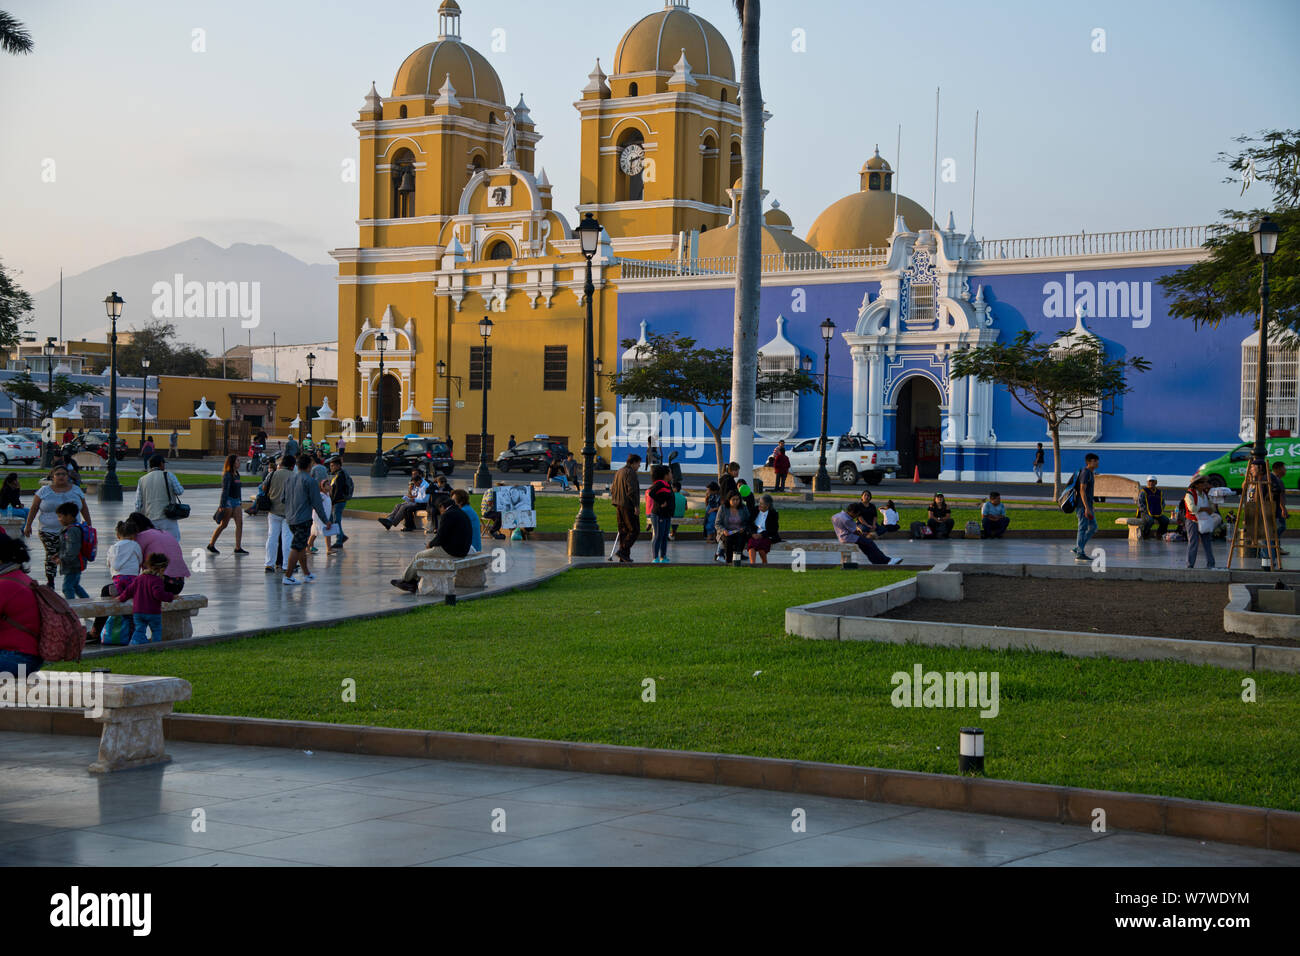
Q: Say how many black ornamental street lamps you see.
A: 11